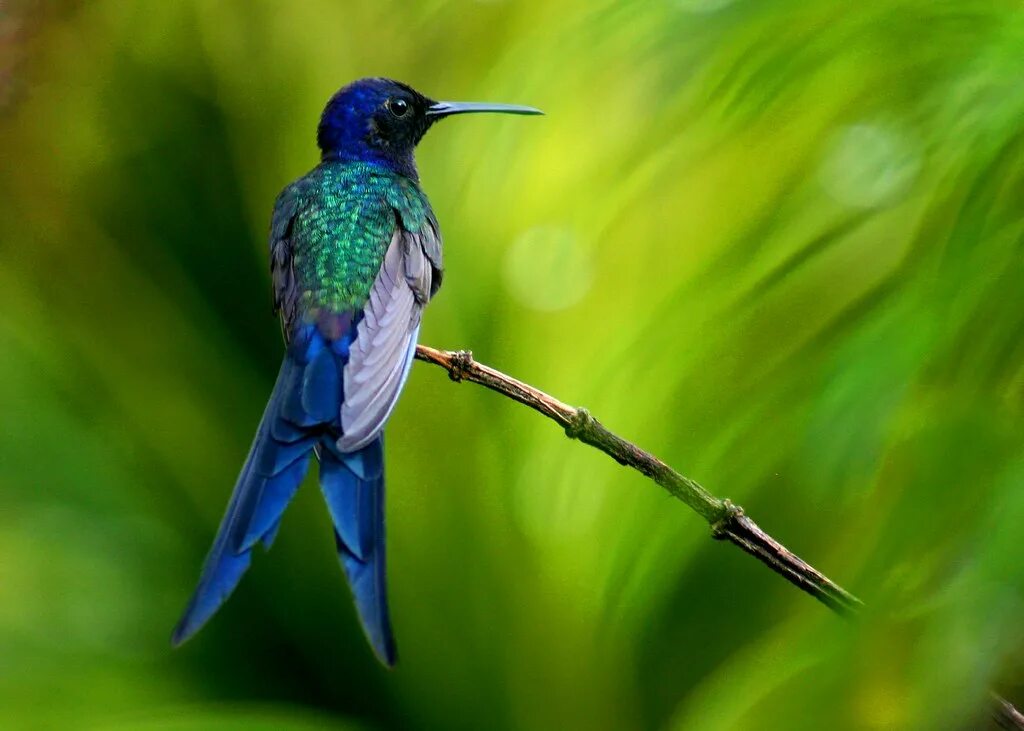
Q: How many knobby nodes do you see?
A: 3